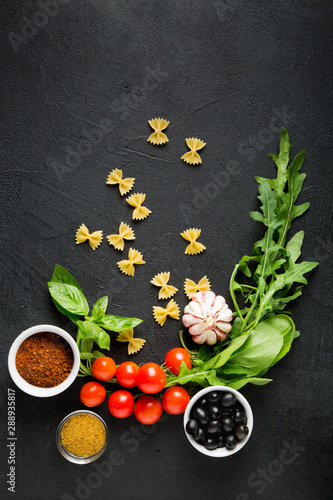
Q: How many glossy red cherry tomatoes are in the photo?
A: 8